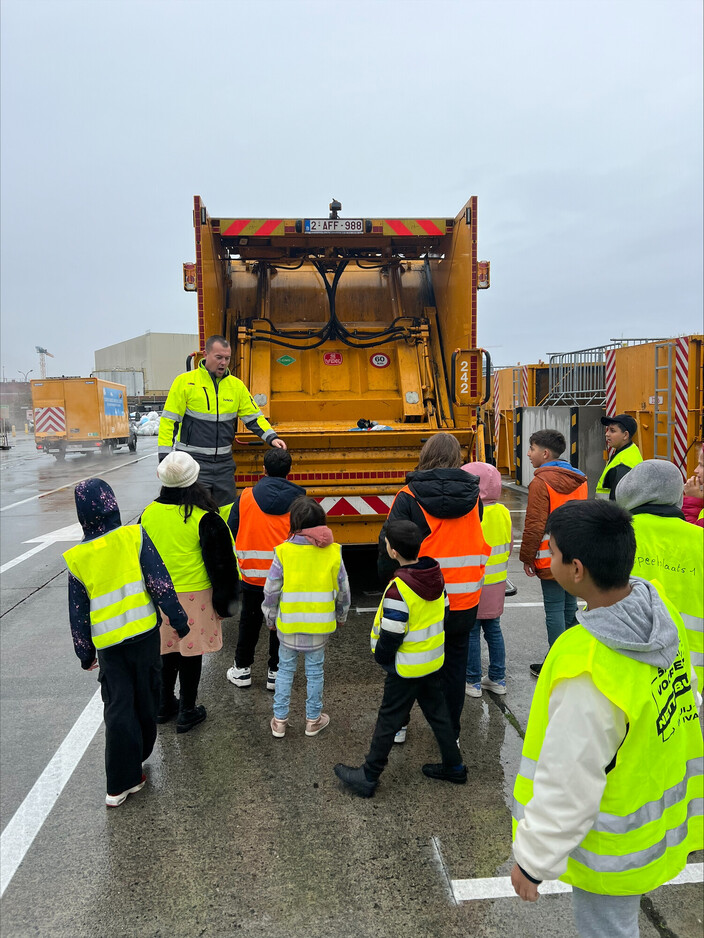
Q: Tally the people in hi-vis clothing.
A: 13